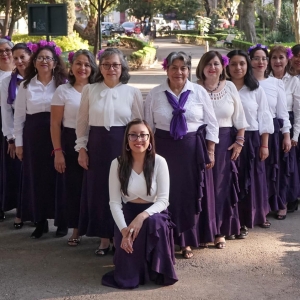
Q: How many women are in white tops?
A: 12